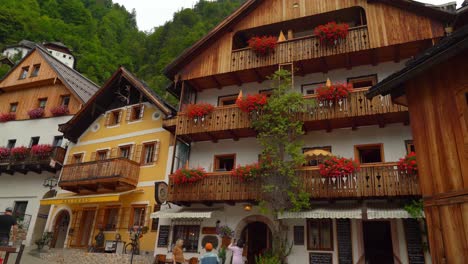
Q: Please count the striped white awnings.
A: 3